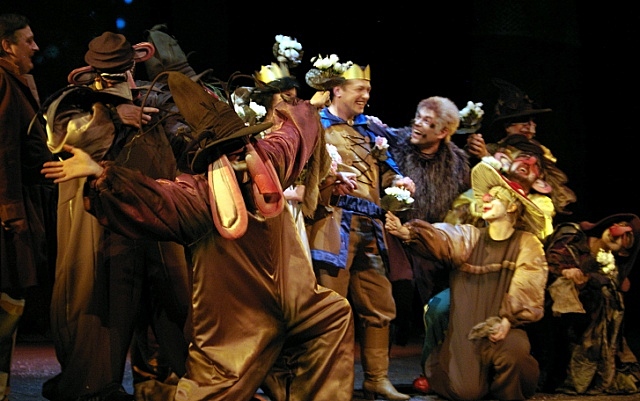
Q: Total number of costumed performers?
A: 12